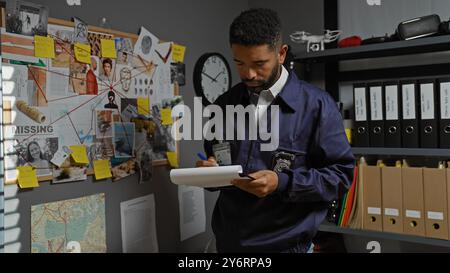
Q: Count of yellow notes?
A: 10